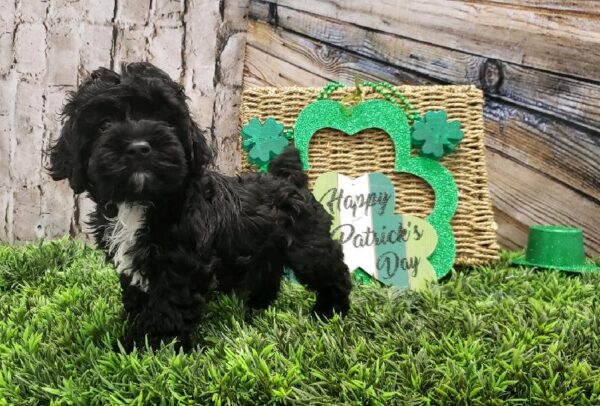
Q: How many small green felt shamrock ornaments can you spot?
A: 2